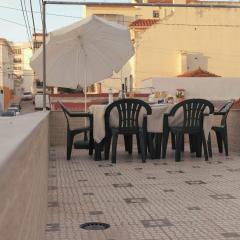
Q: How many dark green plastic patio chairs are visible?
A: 4